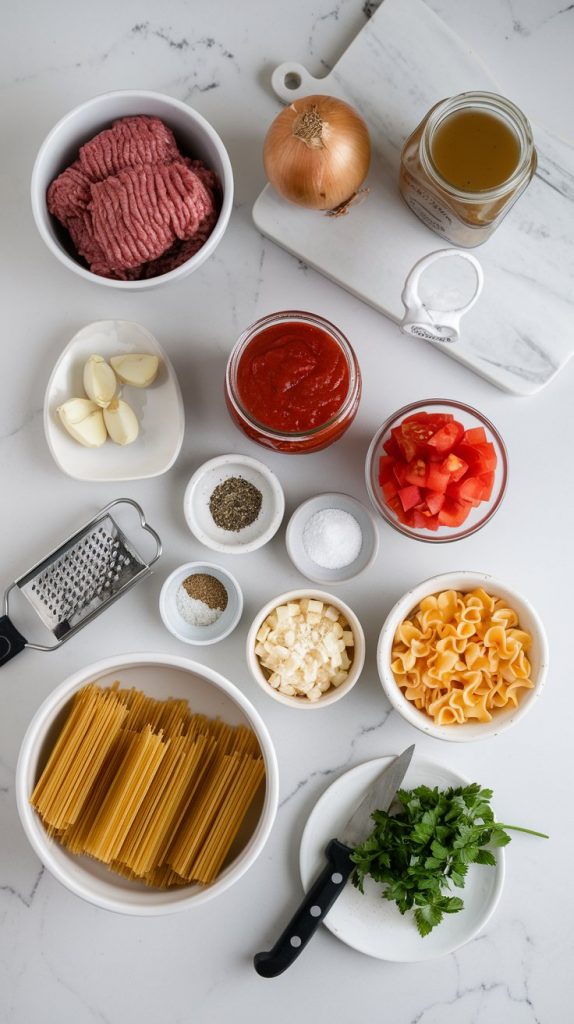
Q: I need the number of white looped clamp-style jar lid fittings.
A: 1